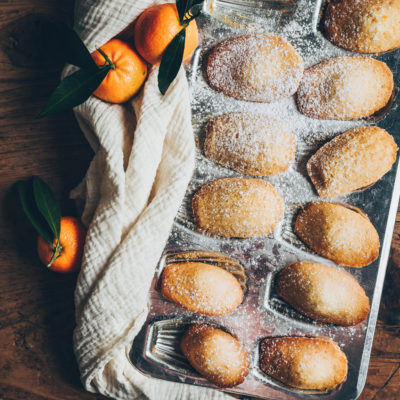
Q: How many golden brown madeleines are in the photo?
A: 11